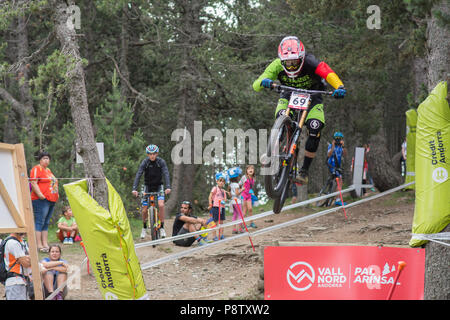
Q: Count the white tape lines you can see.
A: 2